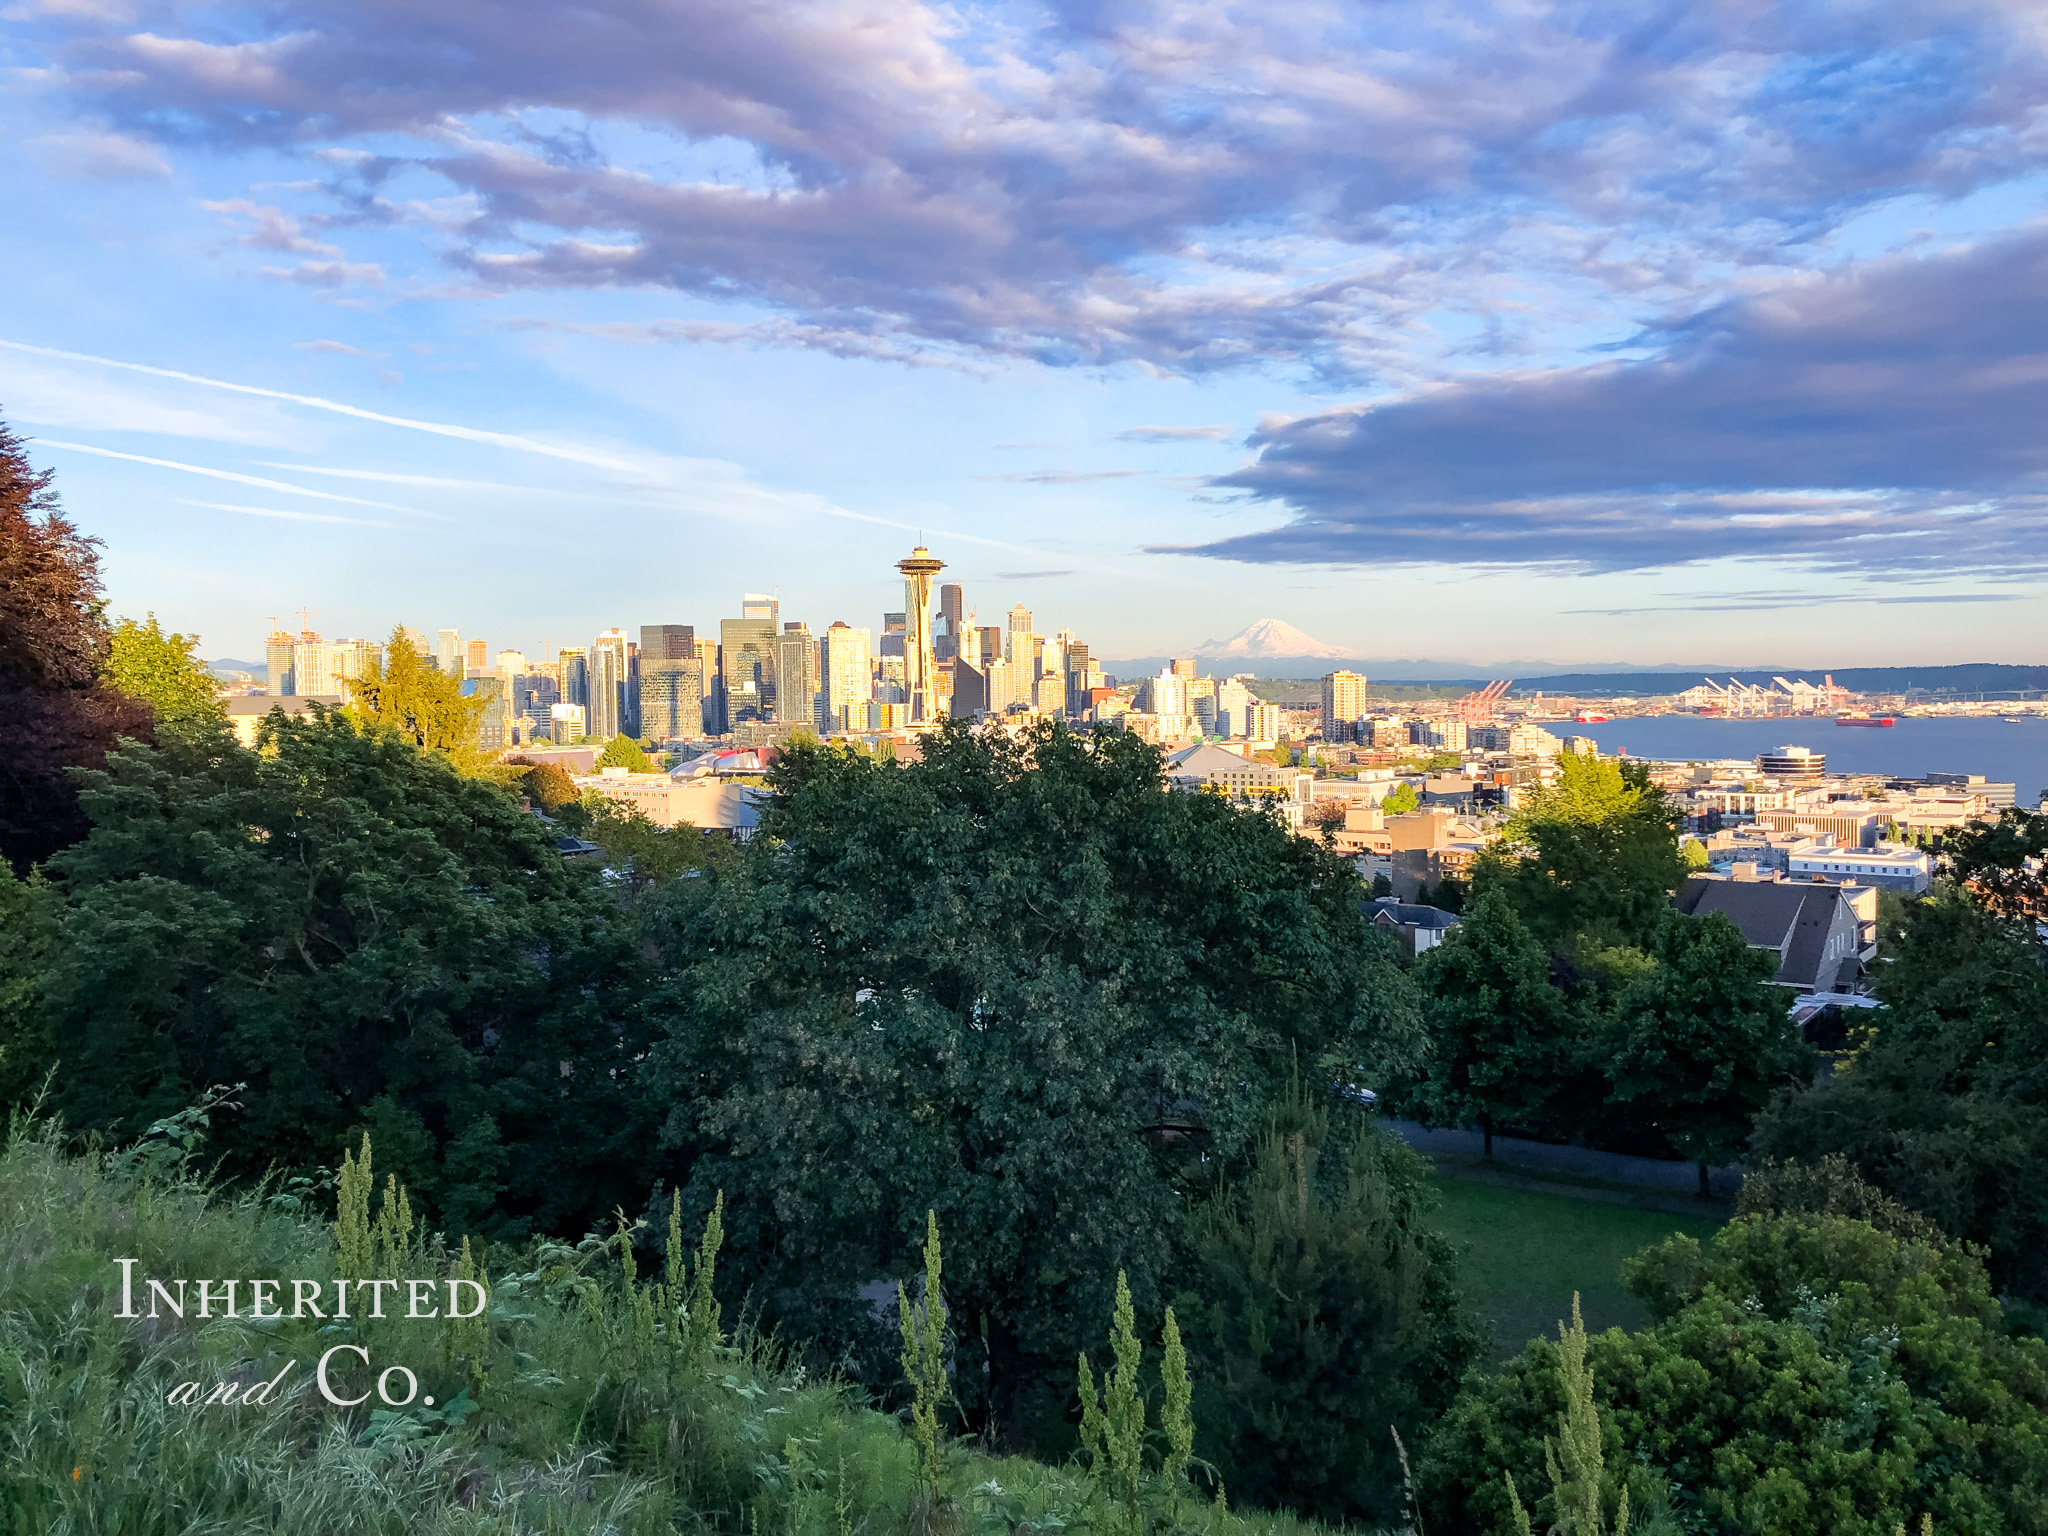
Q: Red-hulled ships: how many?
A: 2